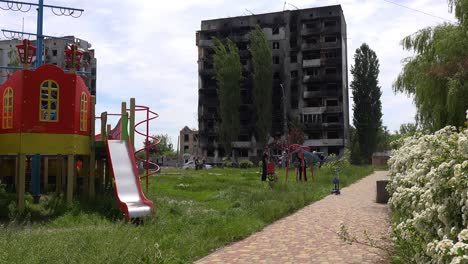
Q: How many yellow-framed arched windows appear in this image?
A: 3